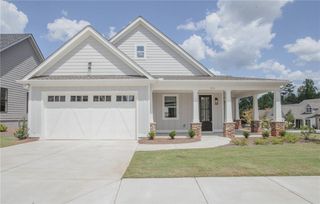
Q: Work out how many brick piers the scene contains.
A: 6